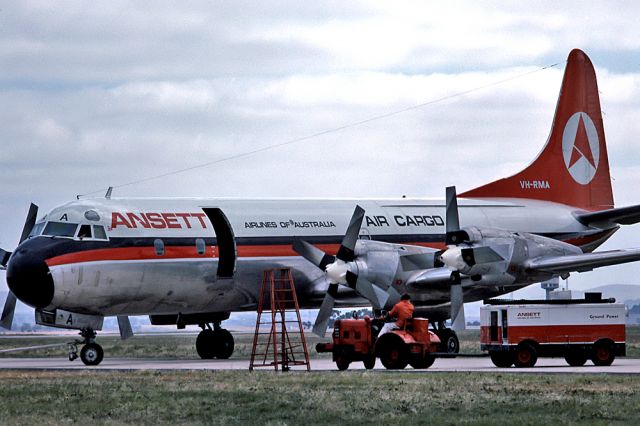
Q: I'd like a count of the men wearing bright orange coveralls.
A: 1